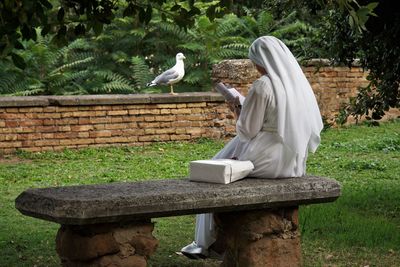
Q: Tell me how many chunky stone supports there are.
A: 2